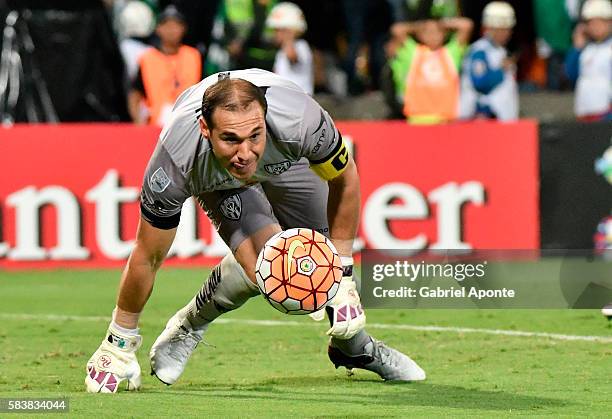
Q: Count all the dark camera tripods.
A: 1